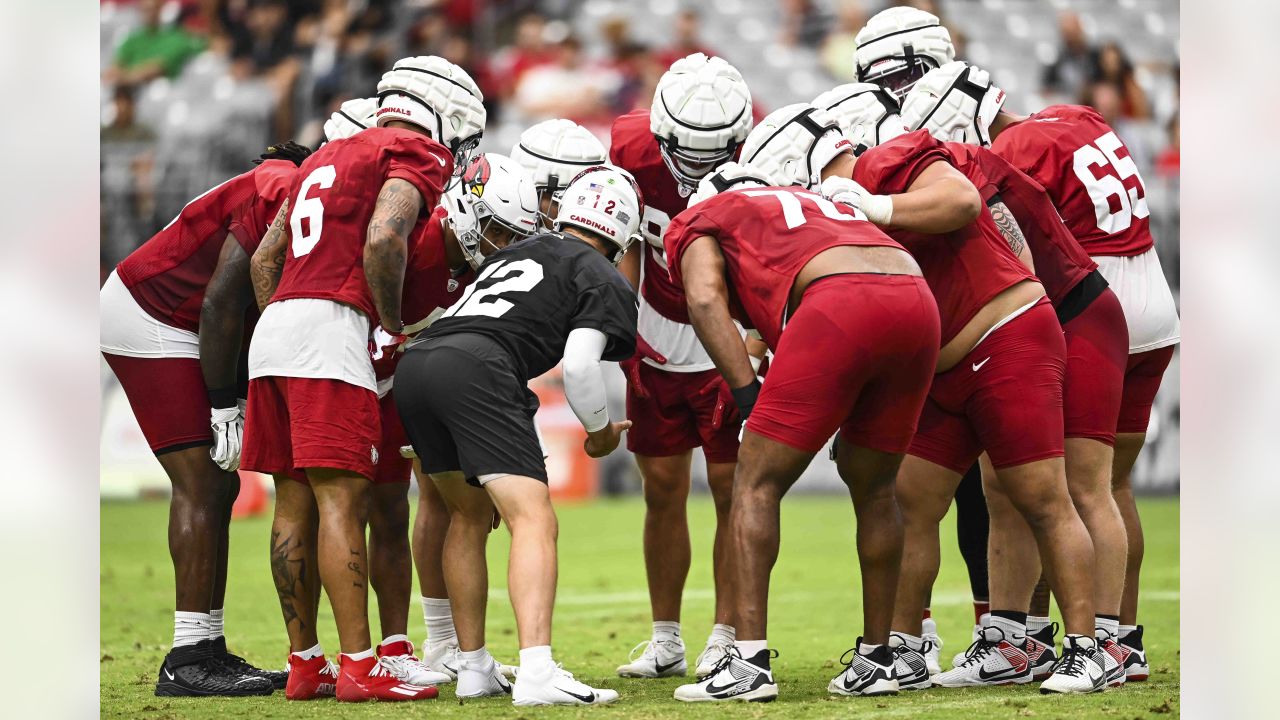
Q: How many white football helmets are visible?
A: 11